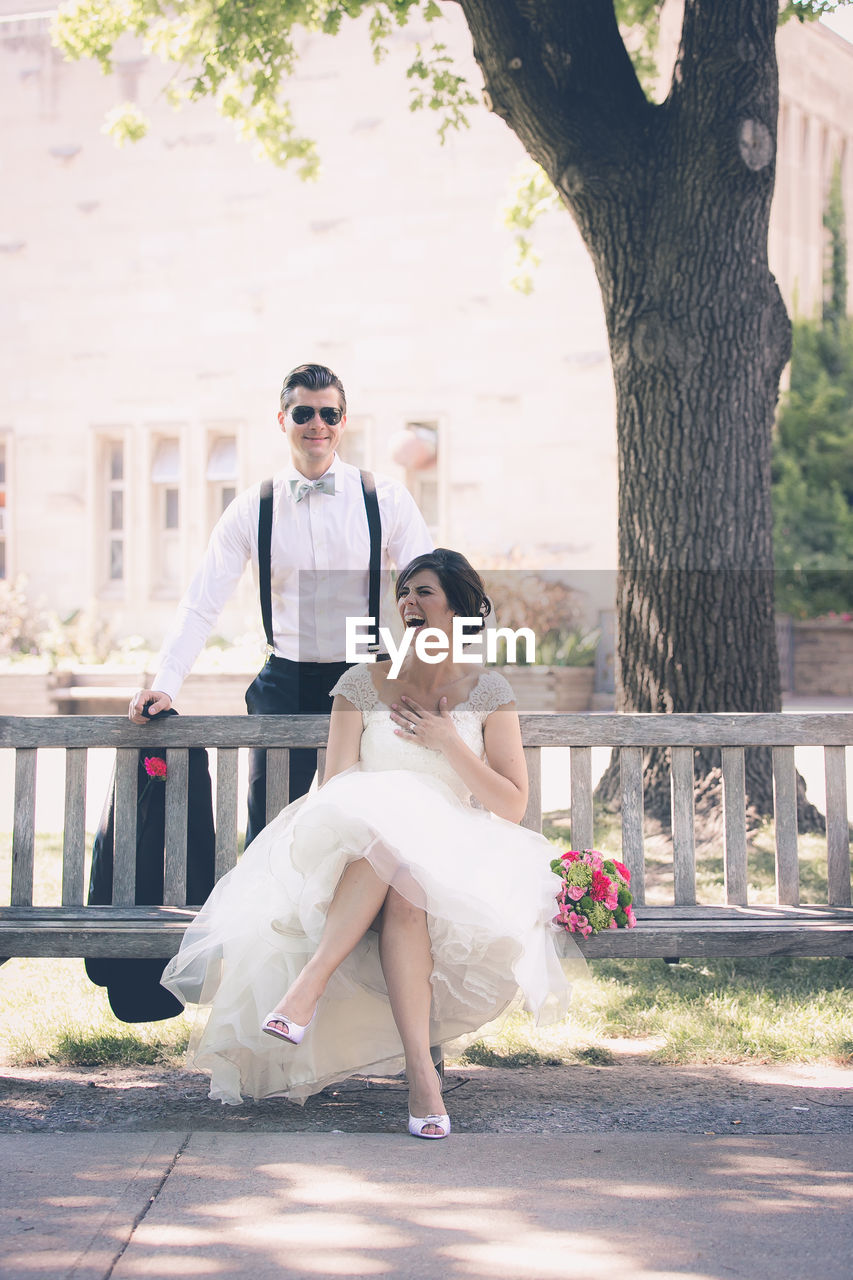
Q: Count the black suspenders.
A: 2